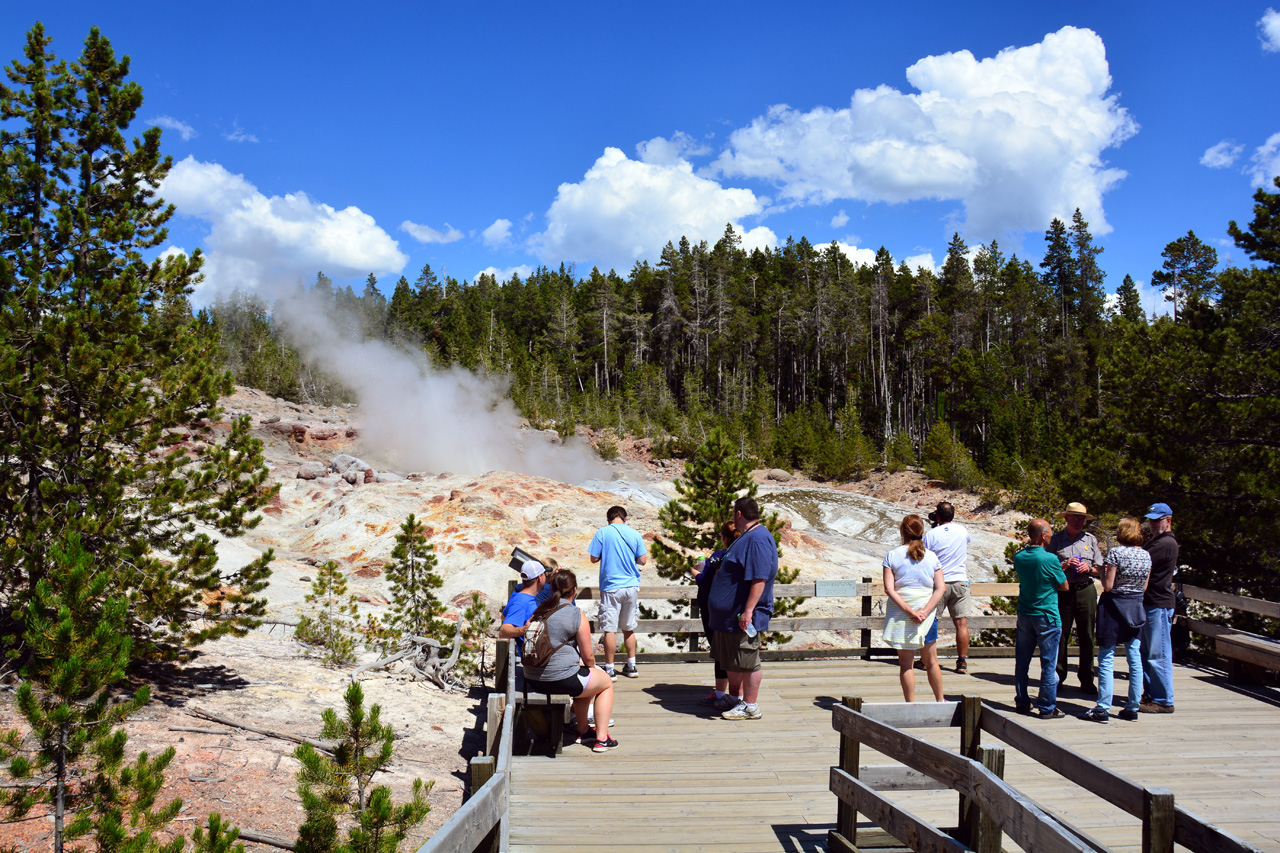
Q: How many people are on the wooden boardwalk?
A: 12